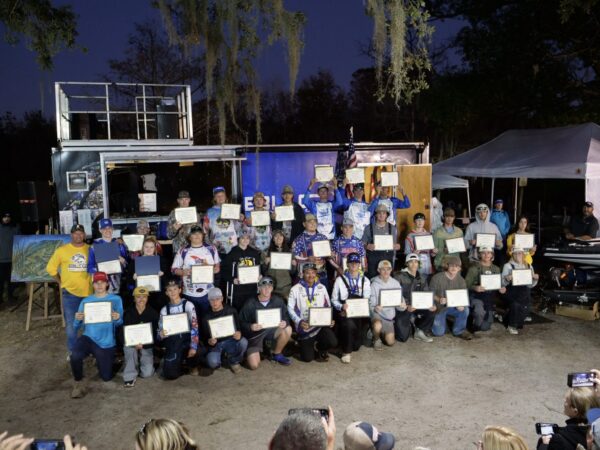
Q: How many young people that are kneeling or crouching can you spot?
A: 12